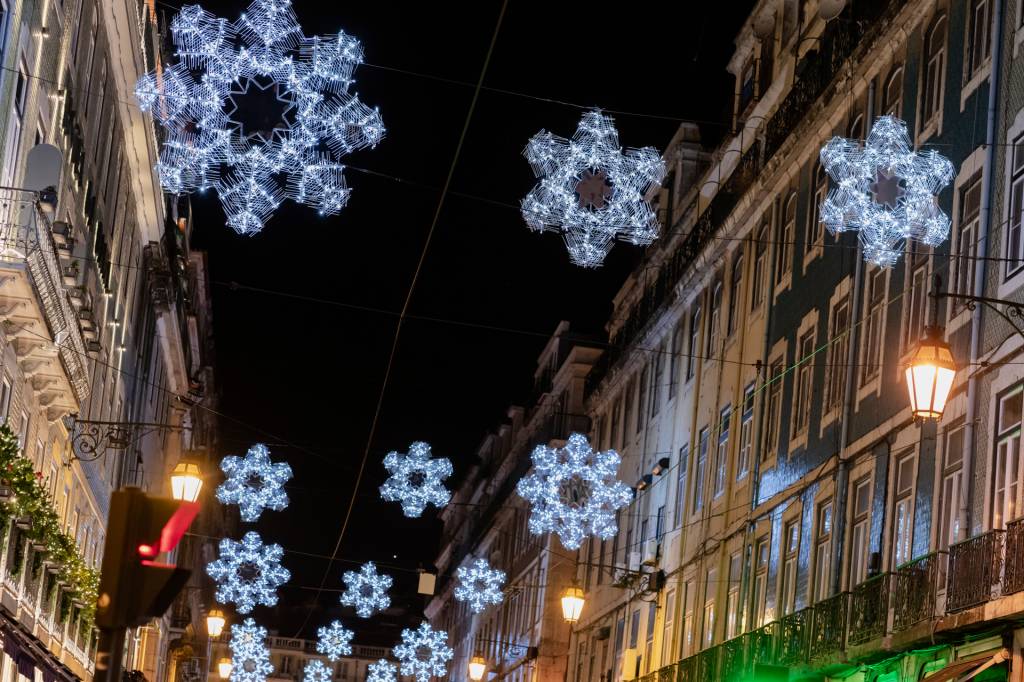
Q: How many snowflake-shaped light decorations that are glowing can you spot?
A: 15